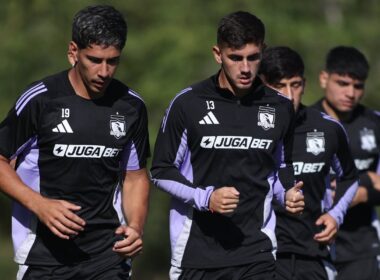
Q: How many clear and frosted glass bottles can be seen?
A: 0